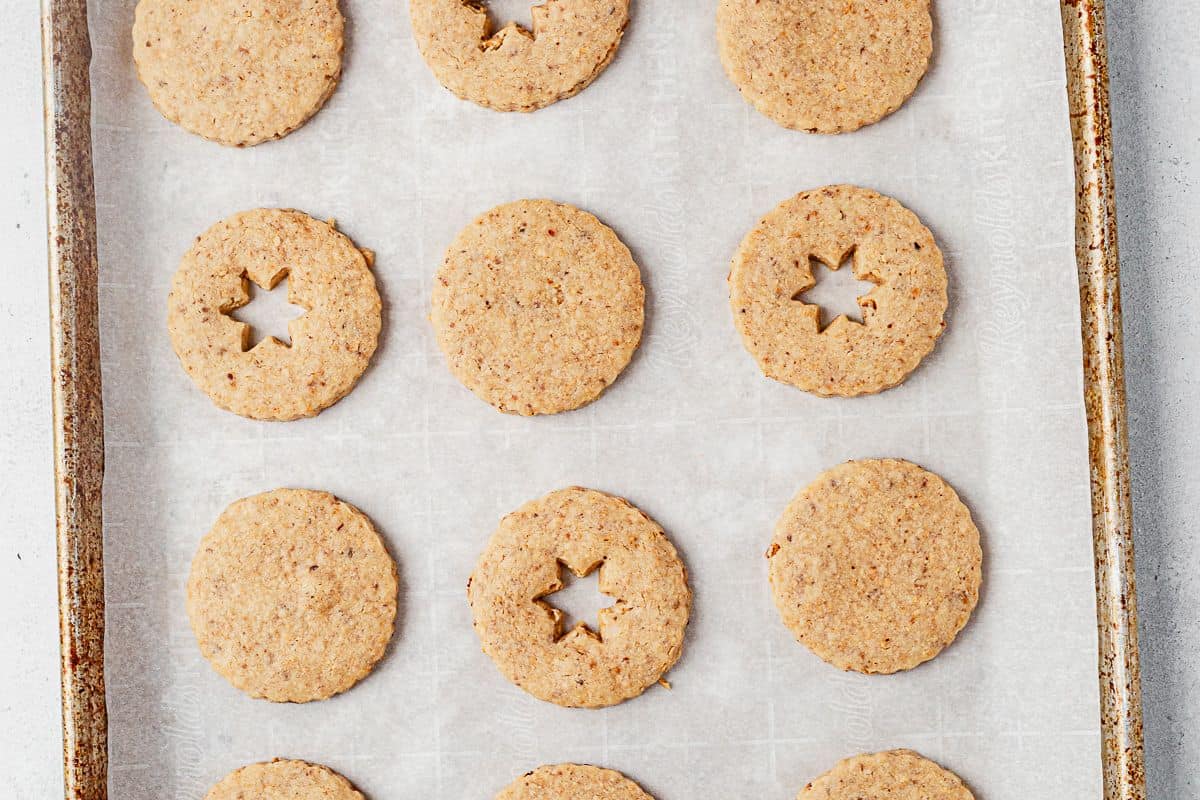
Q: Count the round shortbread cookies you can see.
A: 12